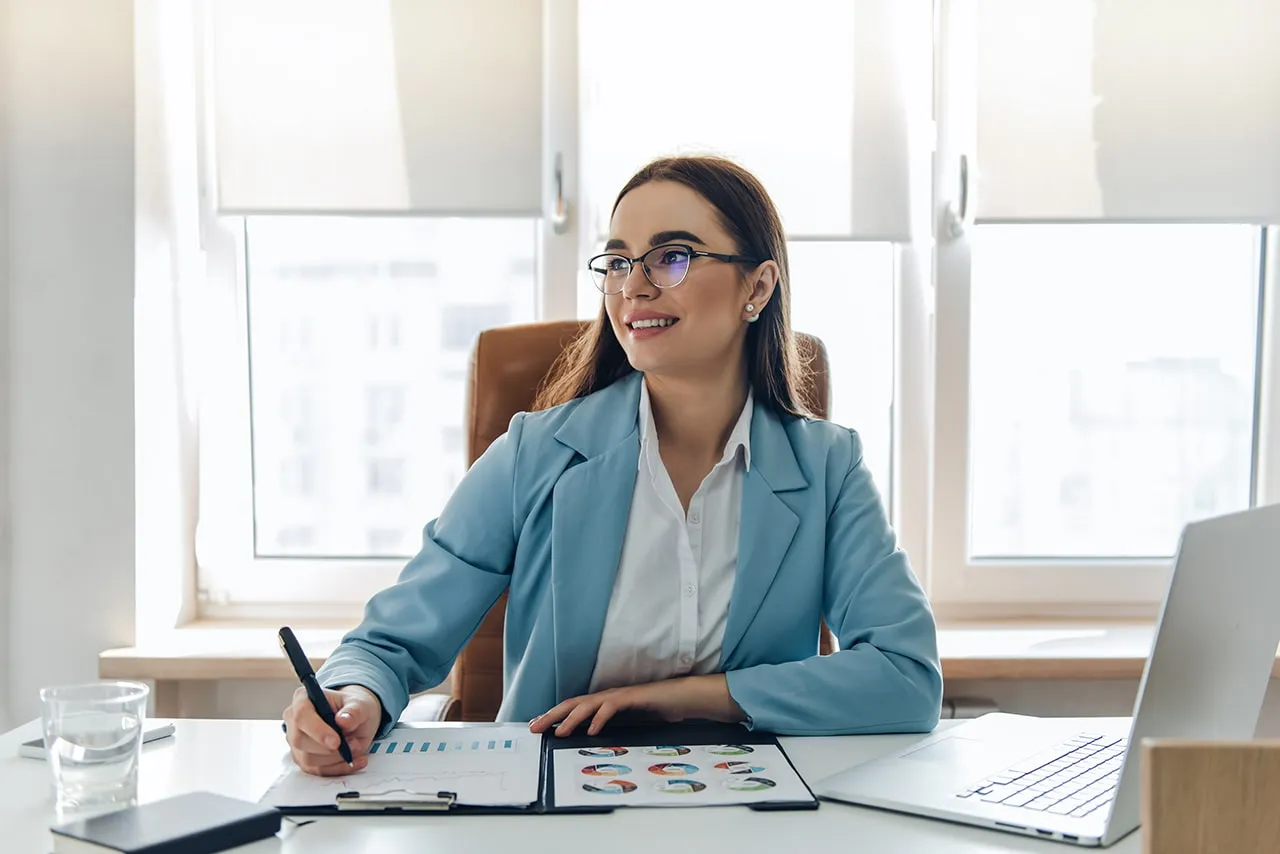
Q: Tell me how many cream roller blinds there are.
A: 3